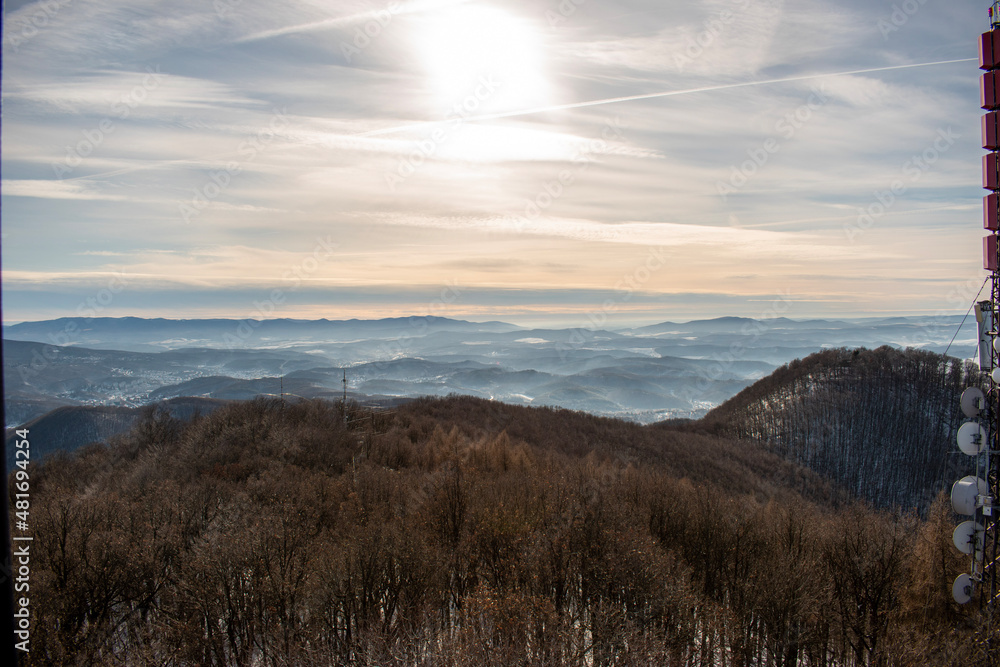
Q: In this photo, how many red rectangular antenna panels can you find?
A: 6